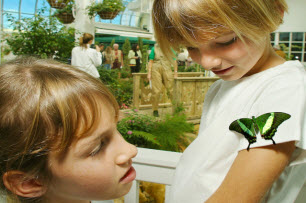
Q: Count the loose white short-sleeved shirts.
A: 1